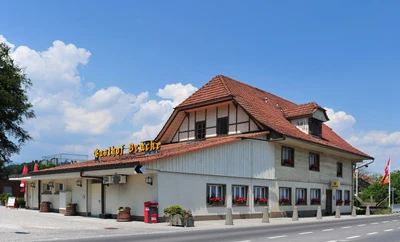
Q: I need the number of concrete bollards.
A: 7